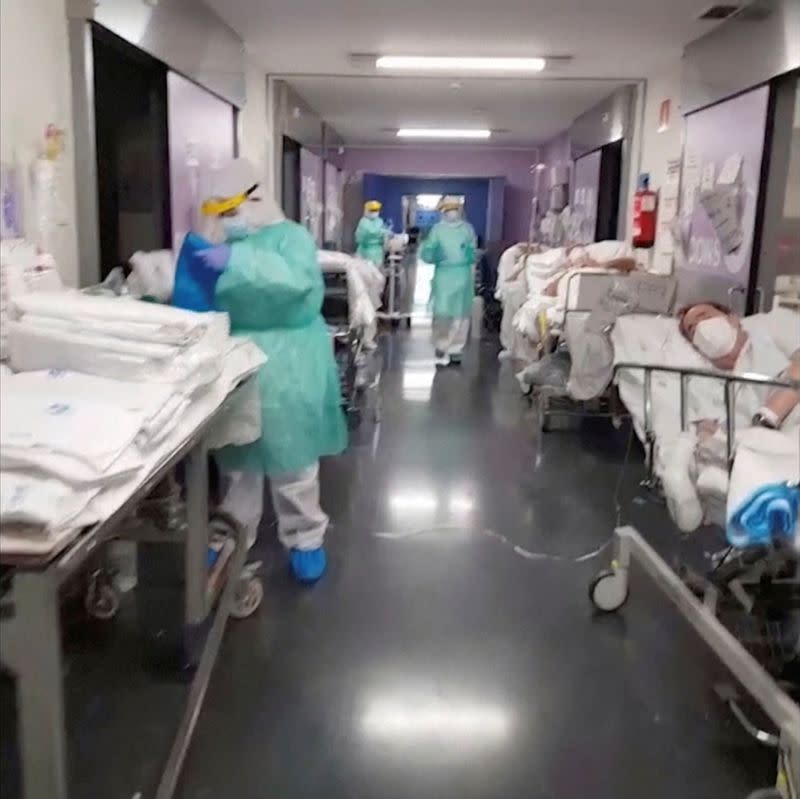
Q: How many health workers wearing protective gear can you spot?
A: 3